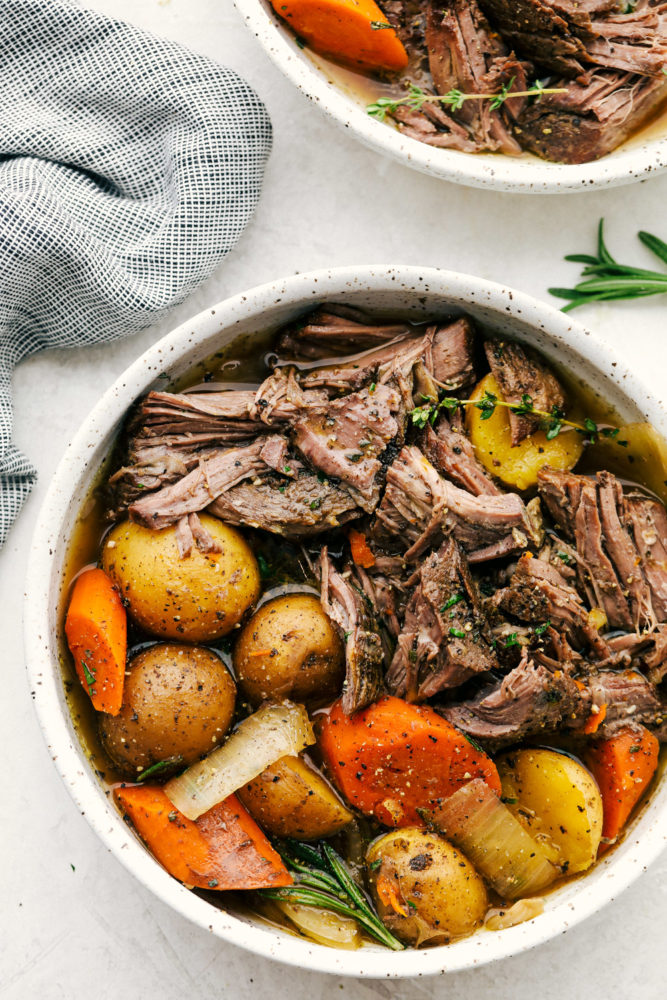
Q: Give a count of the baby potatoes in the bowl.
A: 7